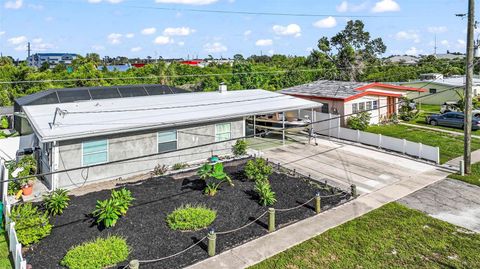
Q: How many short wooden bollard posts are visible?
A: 5